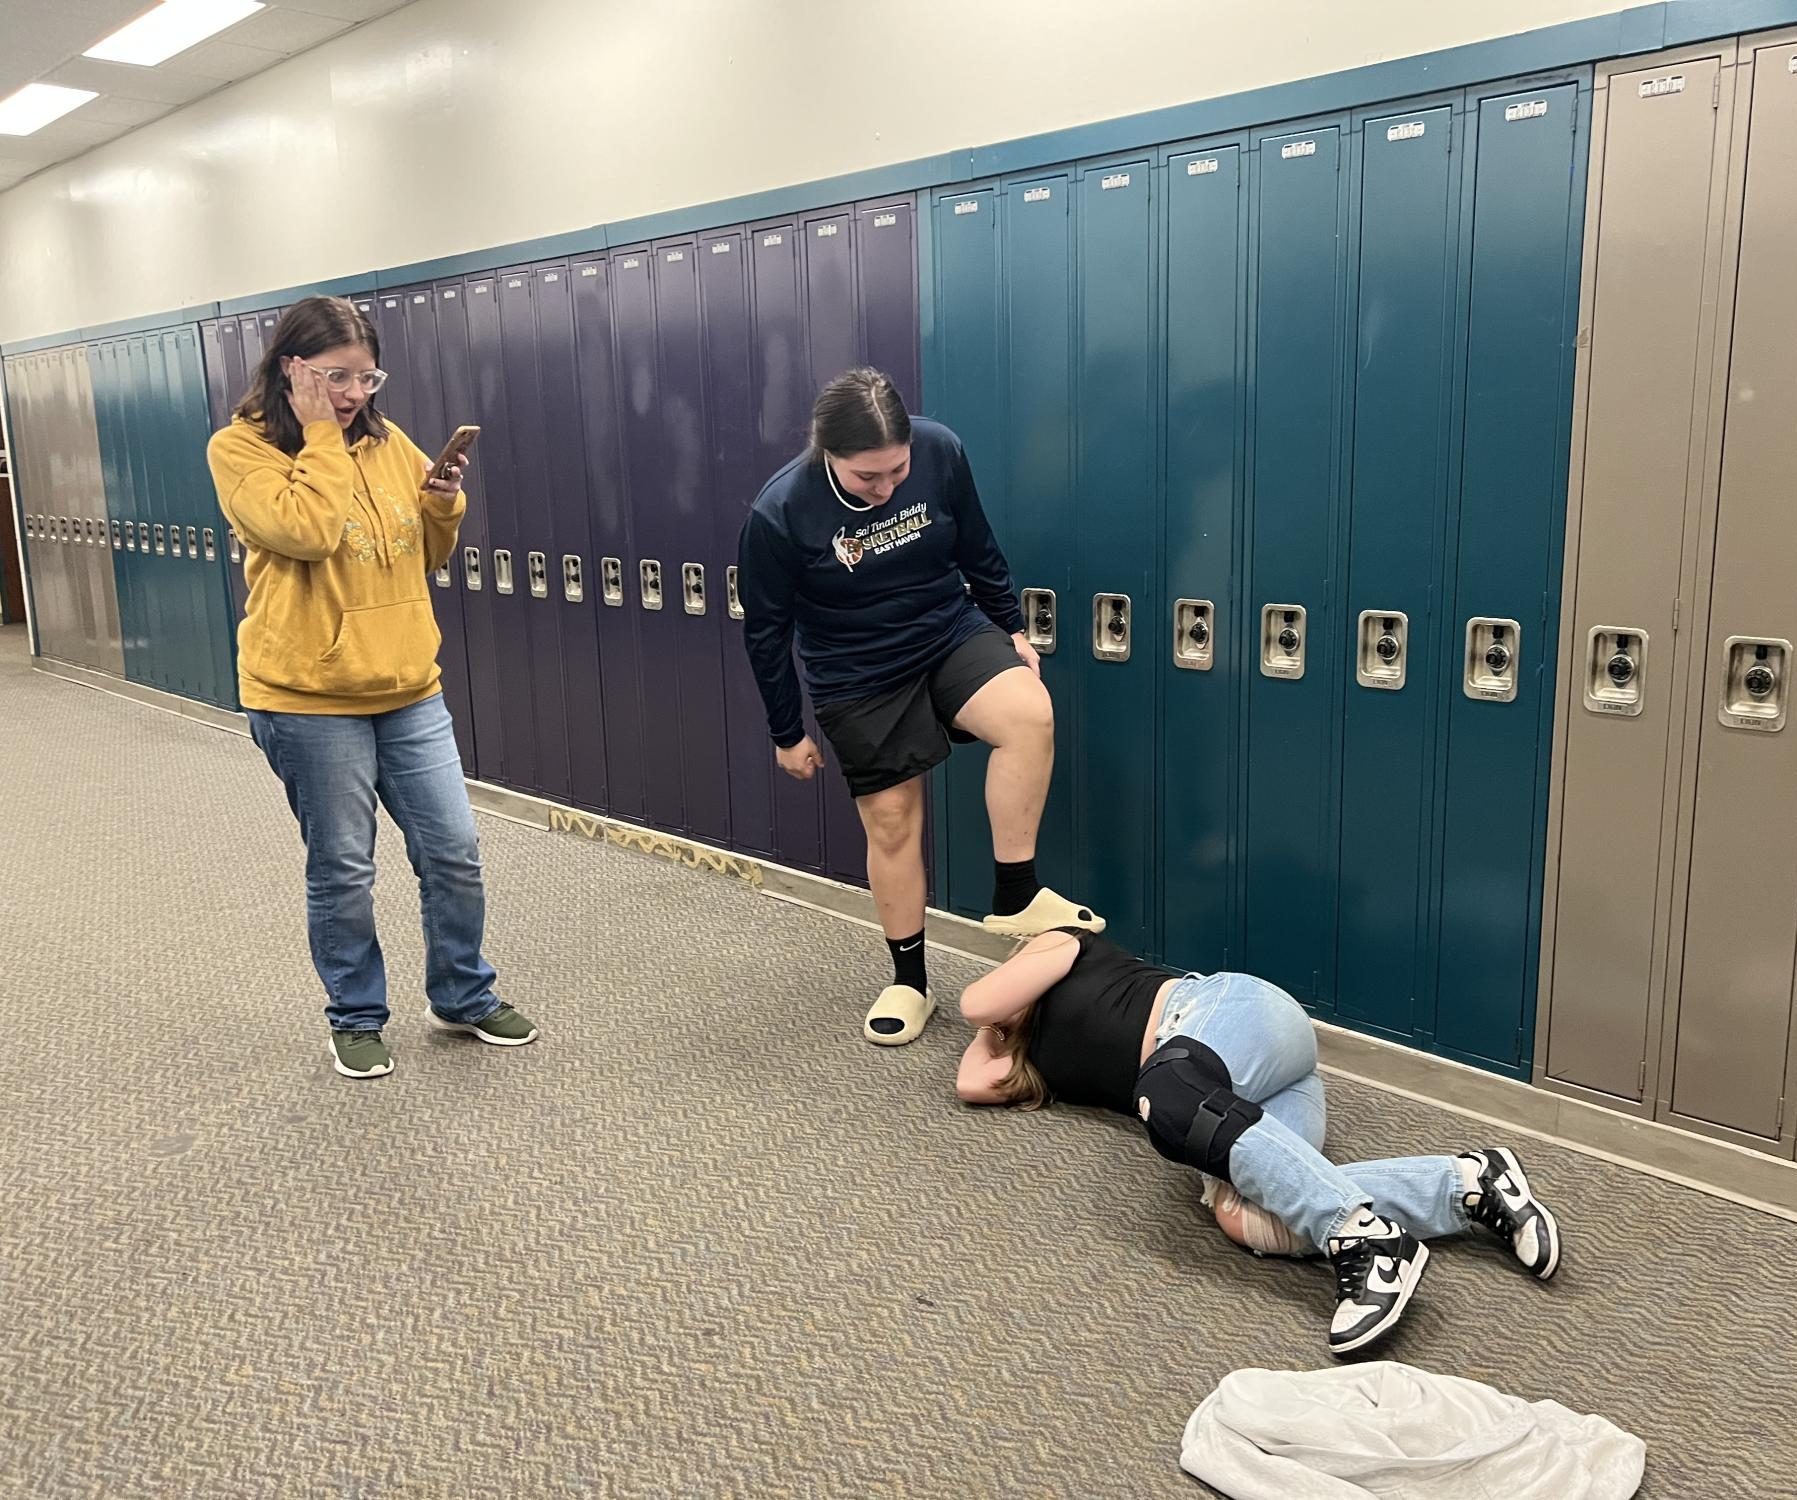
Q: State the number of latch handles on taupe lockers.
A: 9